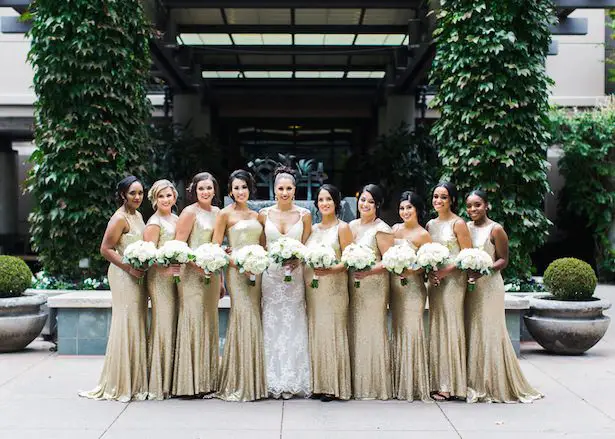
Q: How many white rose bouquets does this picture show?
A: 10